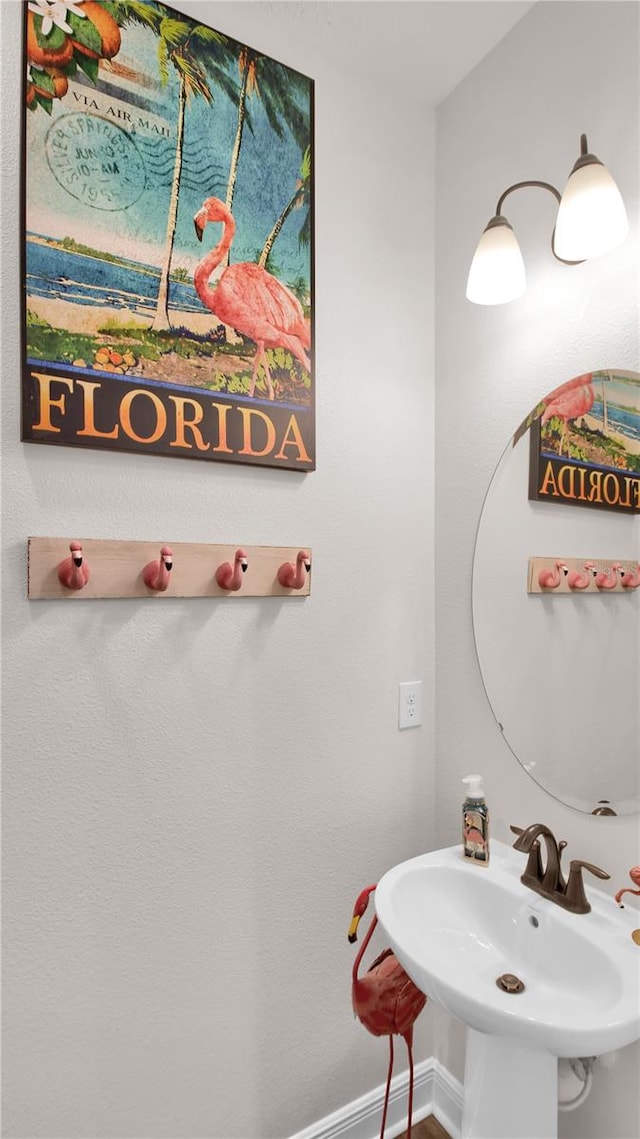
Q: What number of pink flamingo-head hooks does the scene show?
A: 4